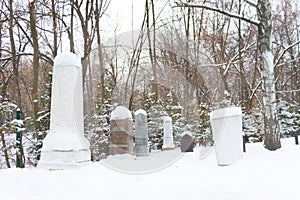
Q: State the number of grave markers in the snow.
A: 6